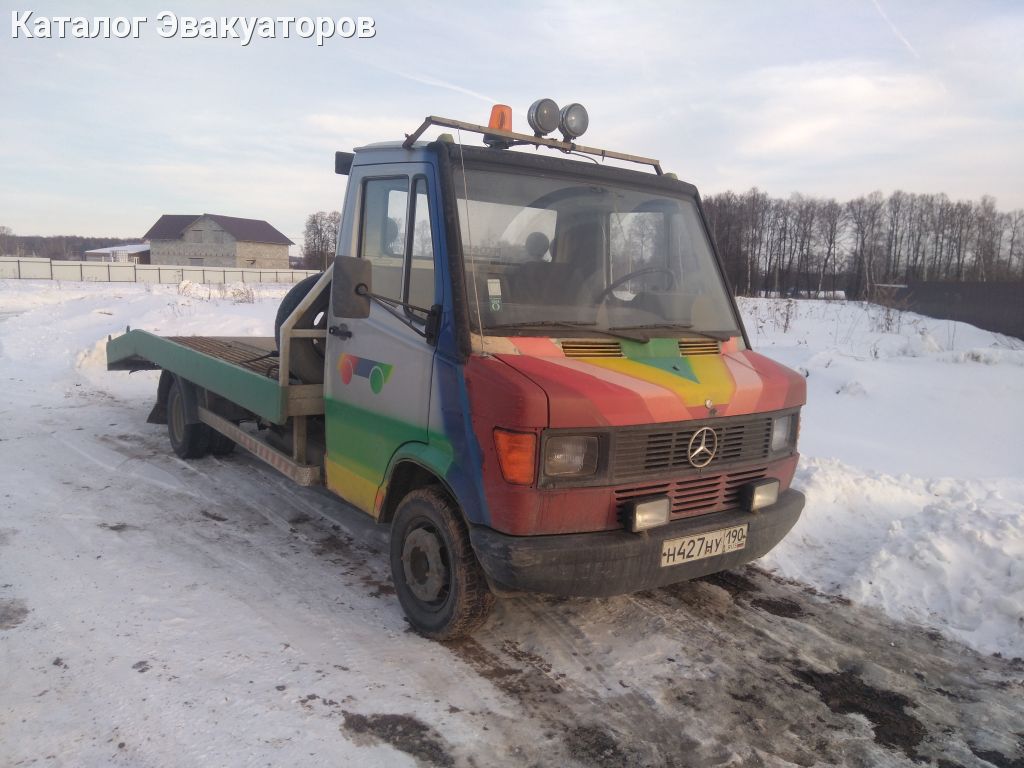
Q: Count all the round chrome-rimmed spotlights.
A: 2